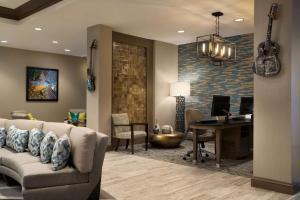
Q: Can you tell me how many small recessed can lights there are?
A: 6